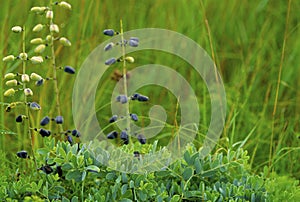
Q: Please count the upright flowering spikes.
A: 3